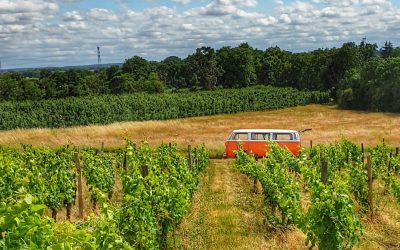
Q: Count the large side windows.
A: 3